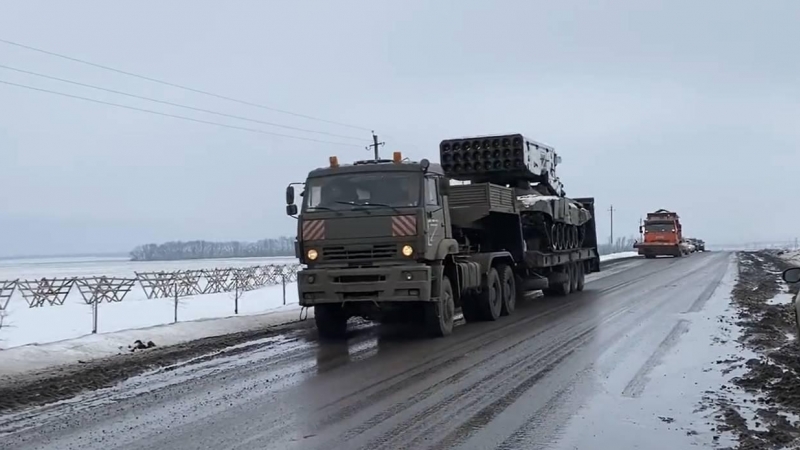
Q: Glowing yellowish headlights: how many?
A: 2